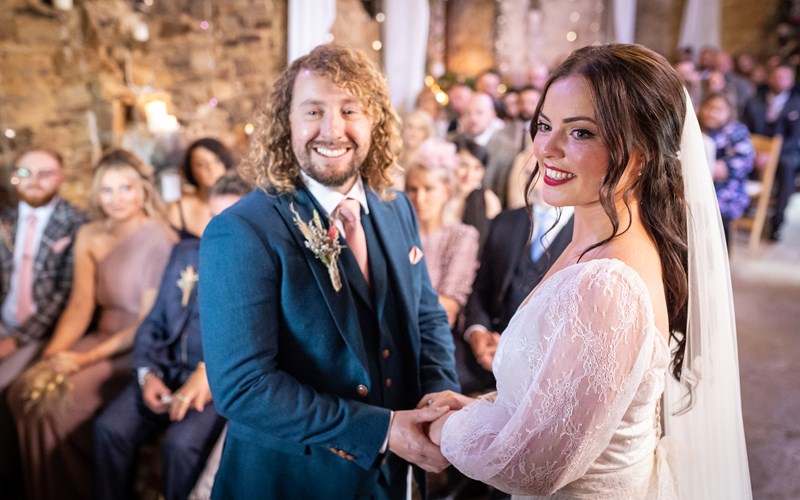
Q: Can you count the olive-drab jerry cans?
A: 0